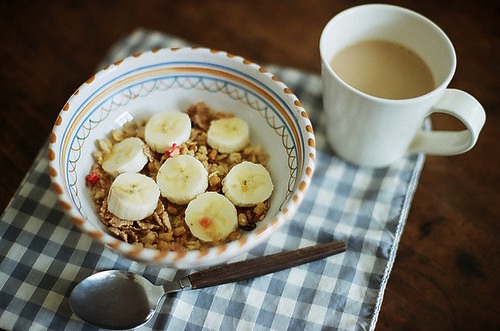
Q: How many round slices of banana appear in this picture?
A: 7